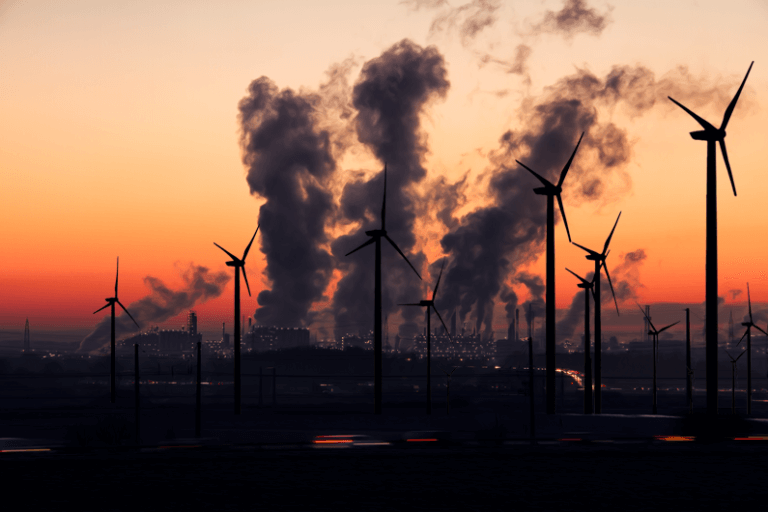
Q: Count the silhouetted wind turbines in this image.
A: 11